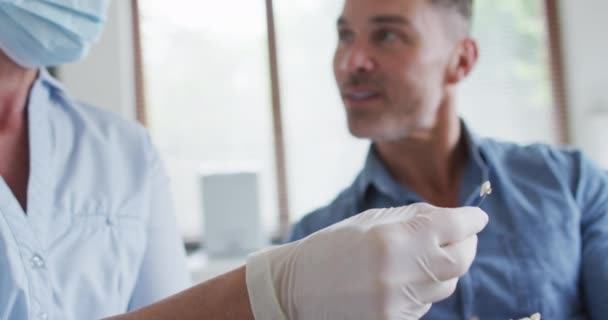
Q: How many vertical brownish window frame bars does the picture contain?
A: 3